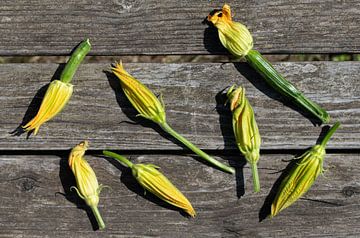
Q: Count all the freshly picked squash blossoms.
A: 7